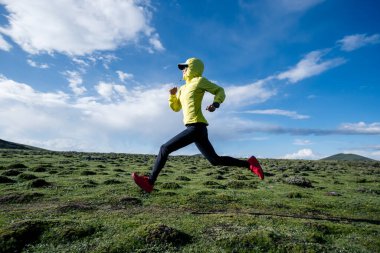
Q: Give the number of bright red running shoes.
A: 2